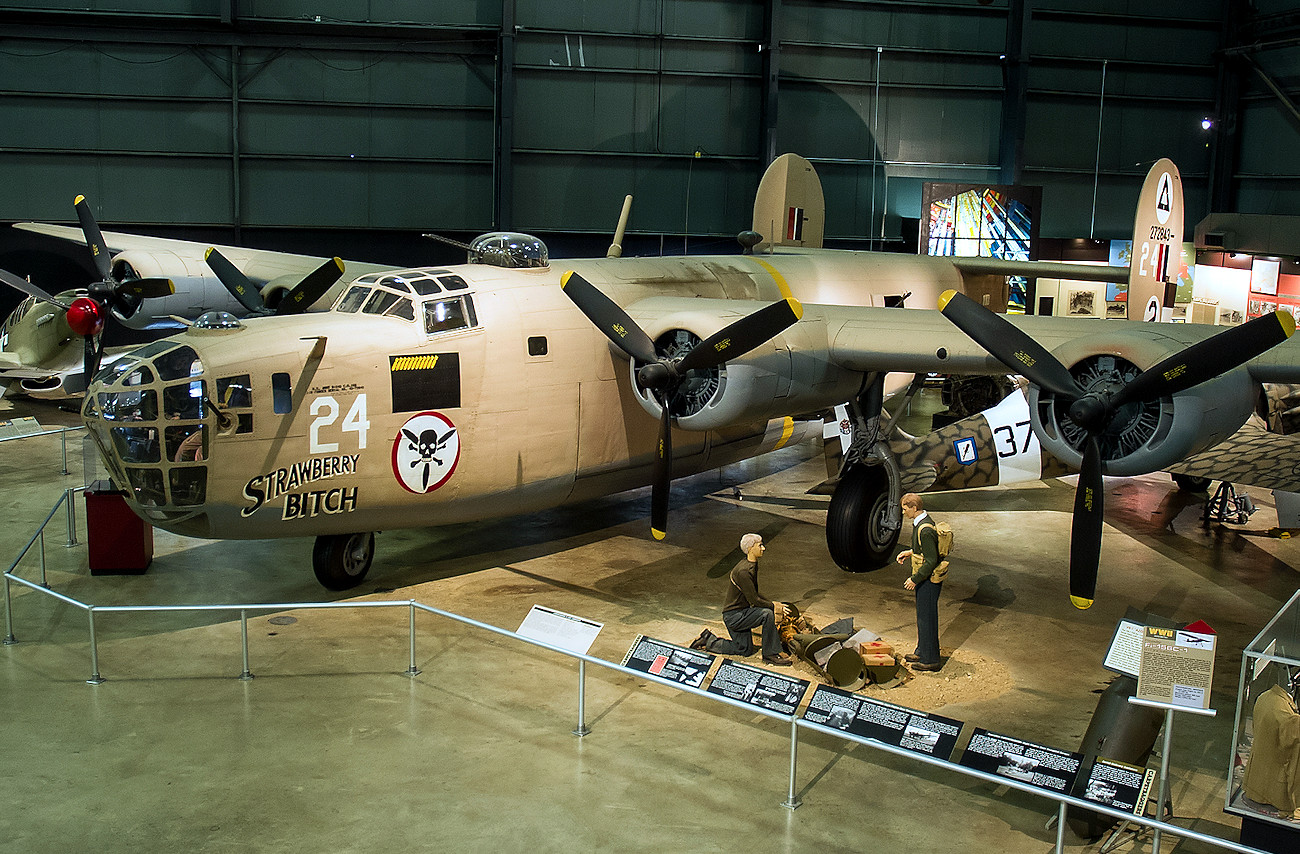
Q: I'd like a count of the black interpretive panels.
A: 5